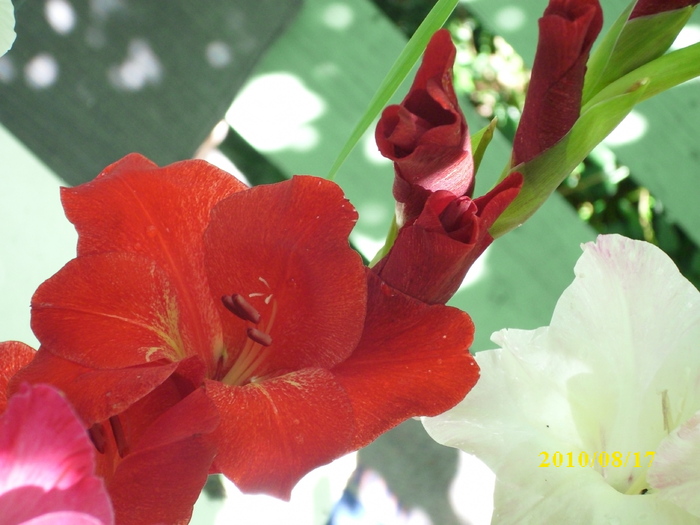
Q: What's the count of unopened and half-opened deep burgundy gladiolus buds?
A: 4